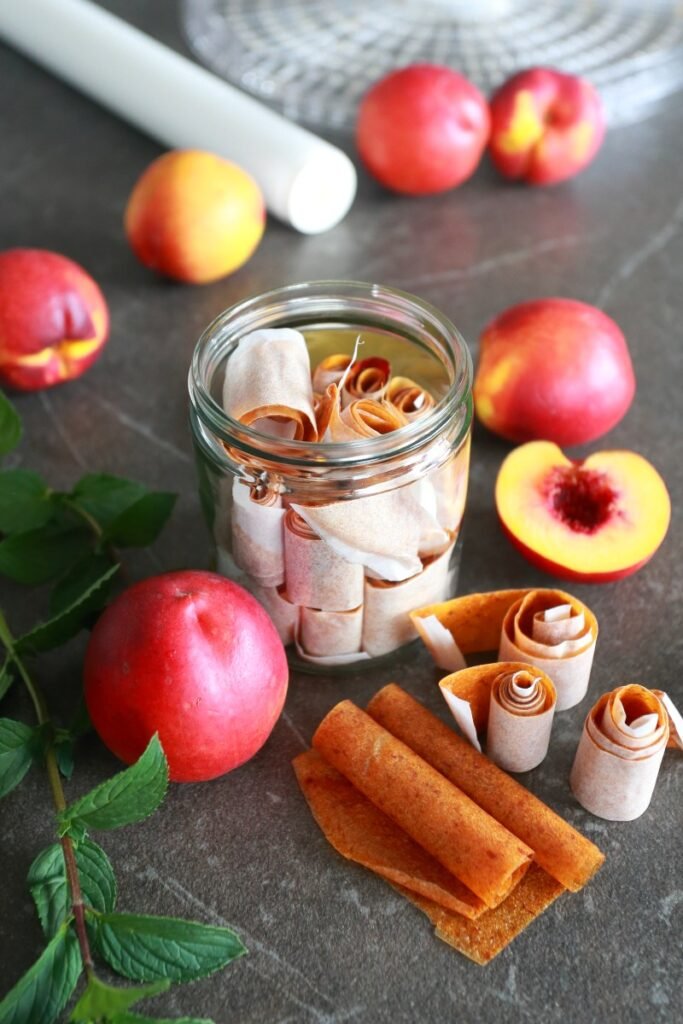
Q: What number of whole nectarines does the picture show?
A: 6